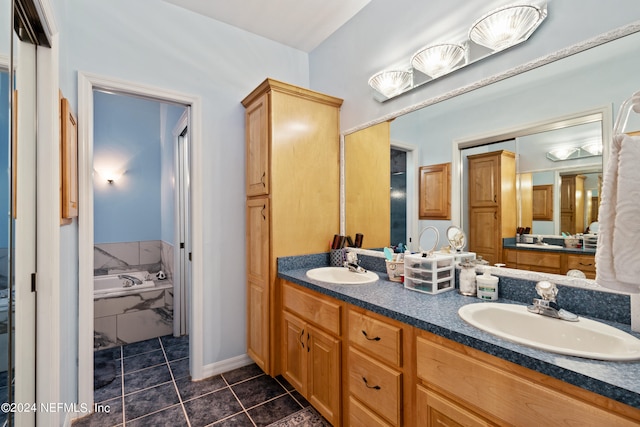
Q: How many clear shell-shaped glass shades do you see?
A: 3